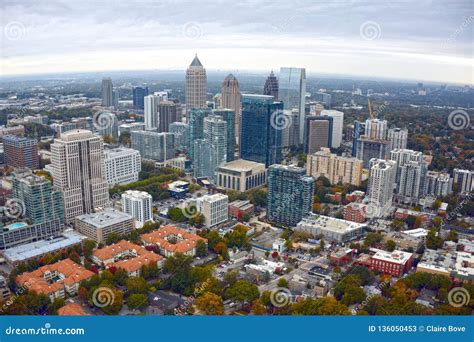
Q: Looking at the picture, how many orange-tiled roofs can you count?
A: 4